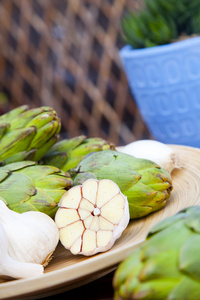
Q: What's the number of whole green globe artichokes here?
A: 5